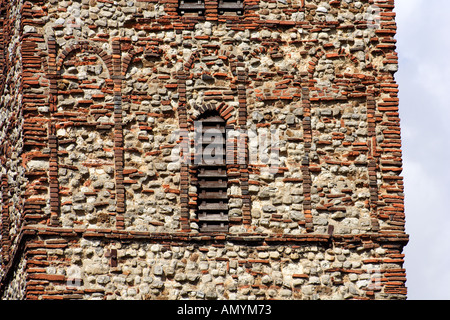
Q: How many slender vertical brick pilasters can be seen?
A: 6